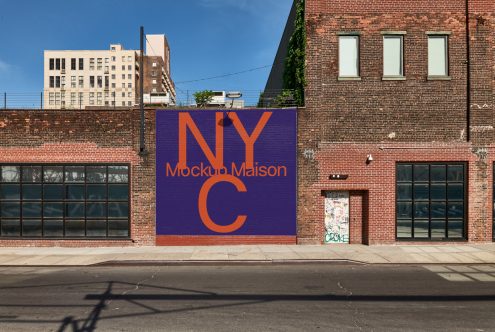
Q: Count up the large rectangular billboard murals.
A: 1